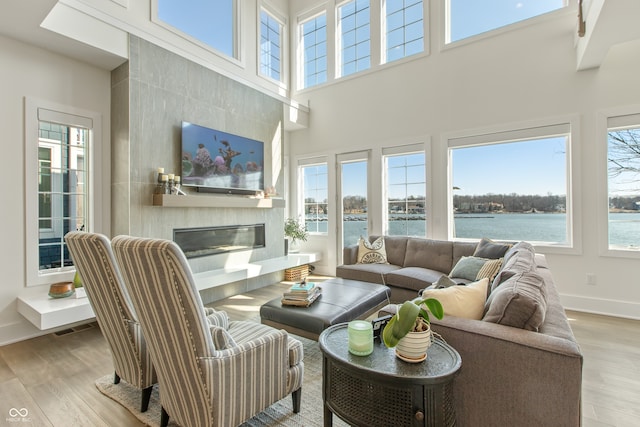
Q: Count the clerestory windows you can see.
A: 6